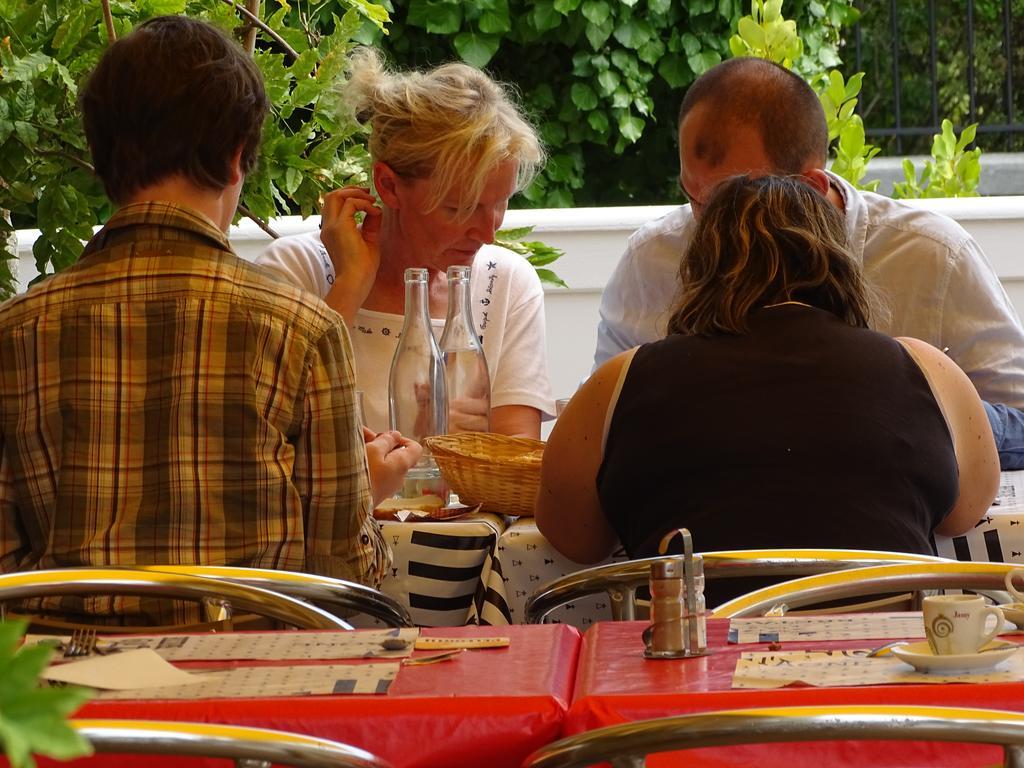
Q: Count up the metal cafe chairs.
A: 6